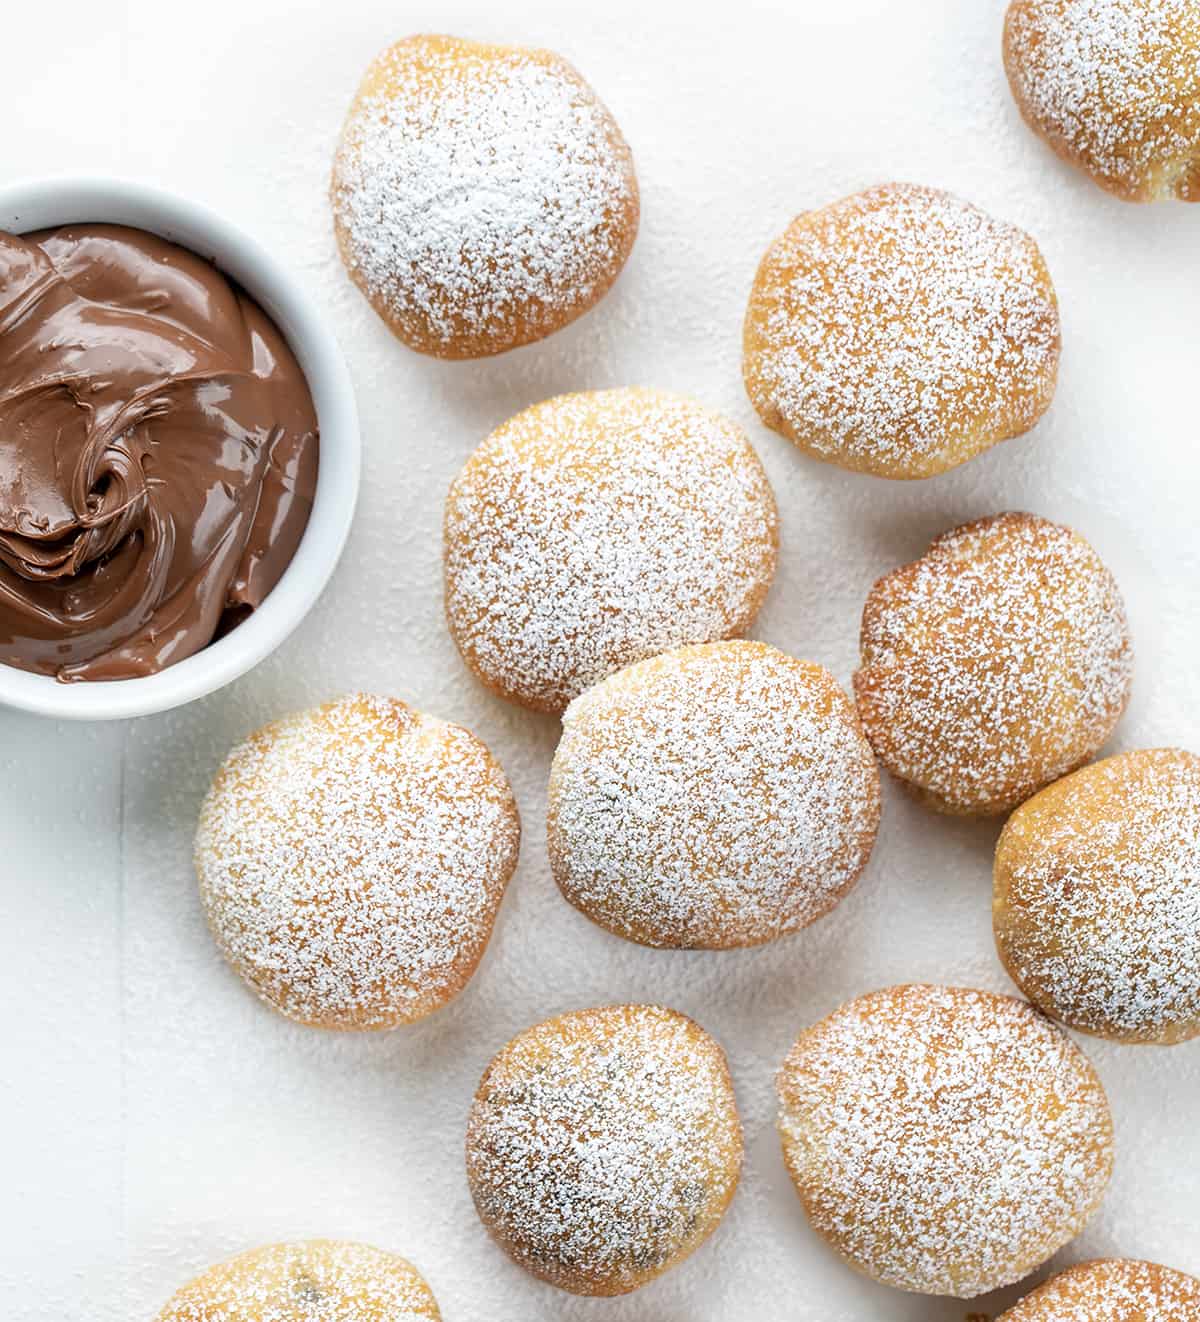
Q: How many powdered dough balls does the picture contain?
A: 12